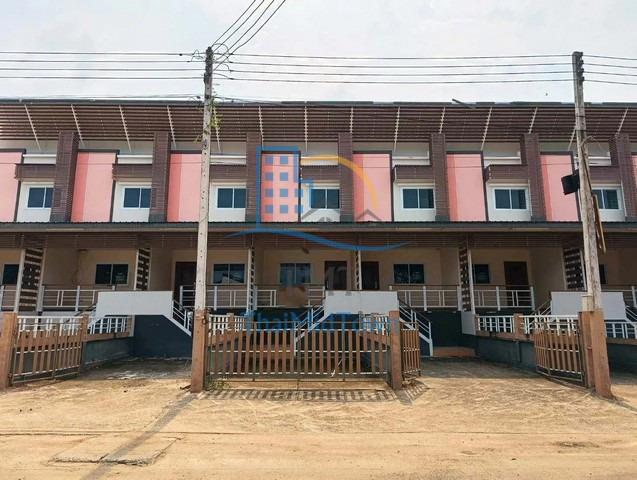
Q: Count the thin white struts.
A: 14